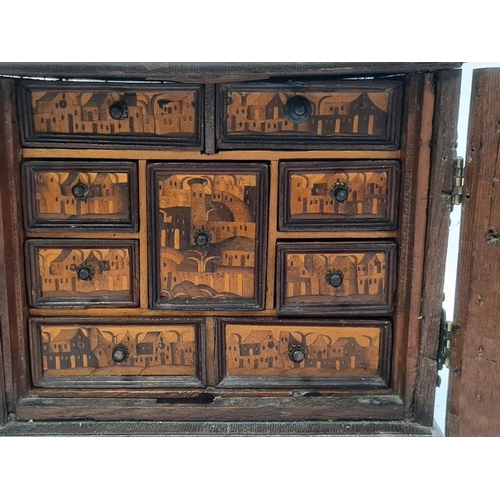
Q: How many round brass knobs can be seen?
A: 9